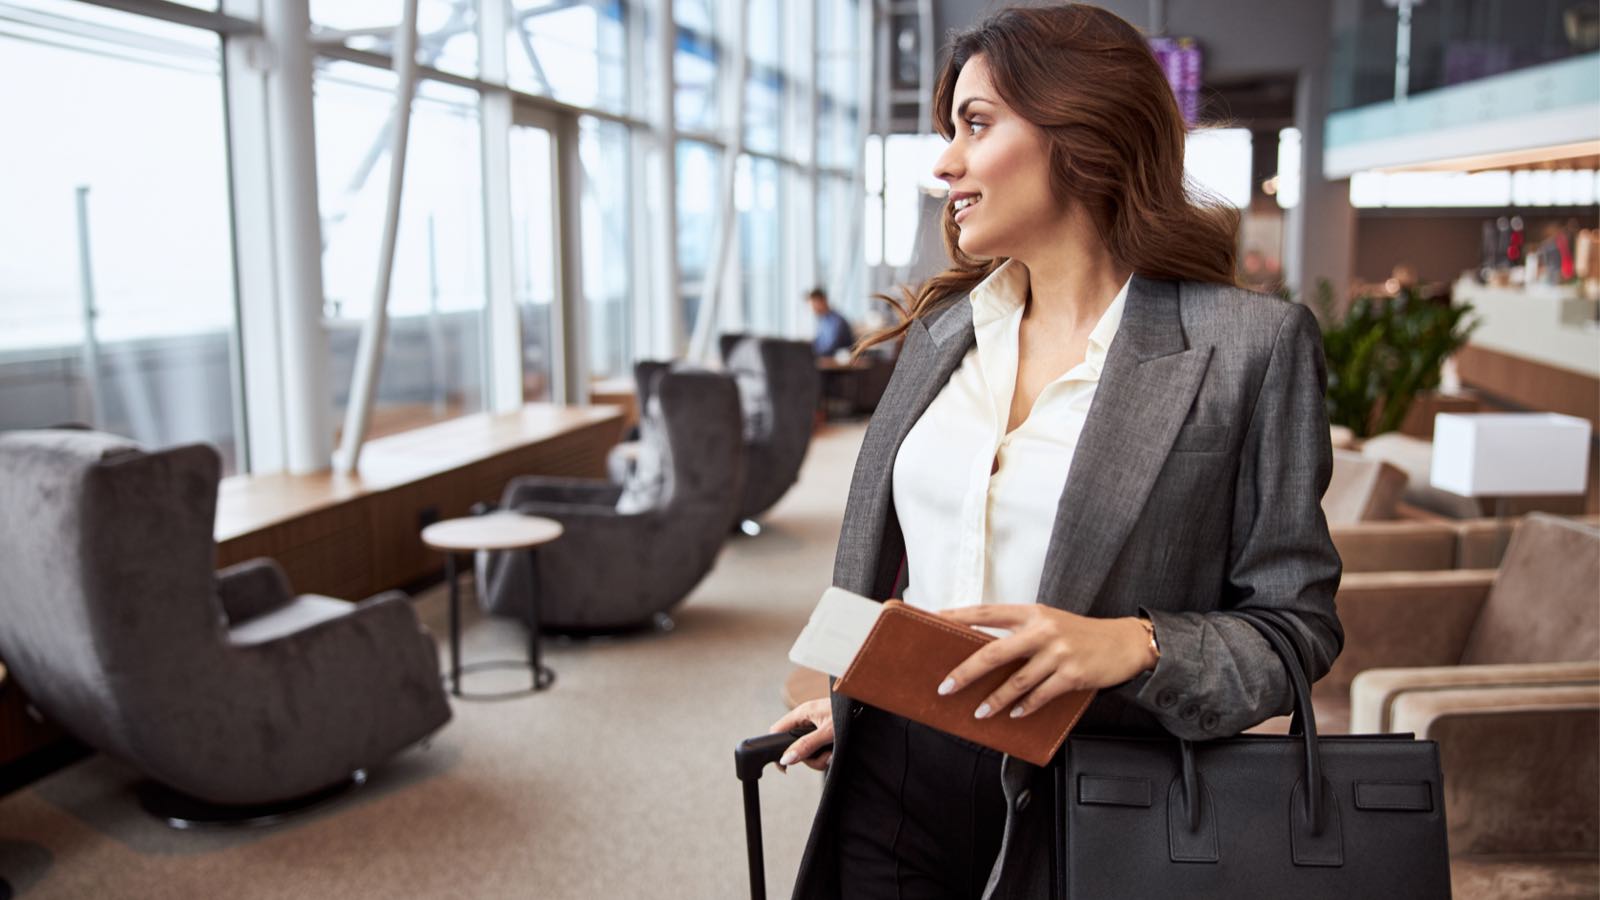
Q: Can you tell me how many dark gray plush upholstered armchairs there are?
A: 3